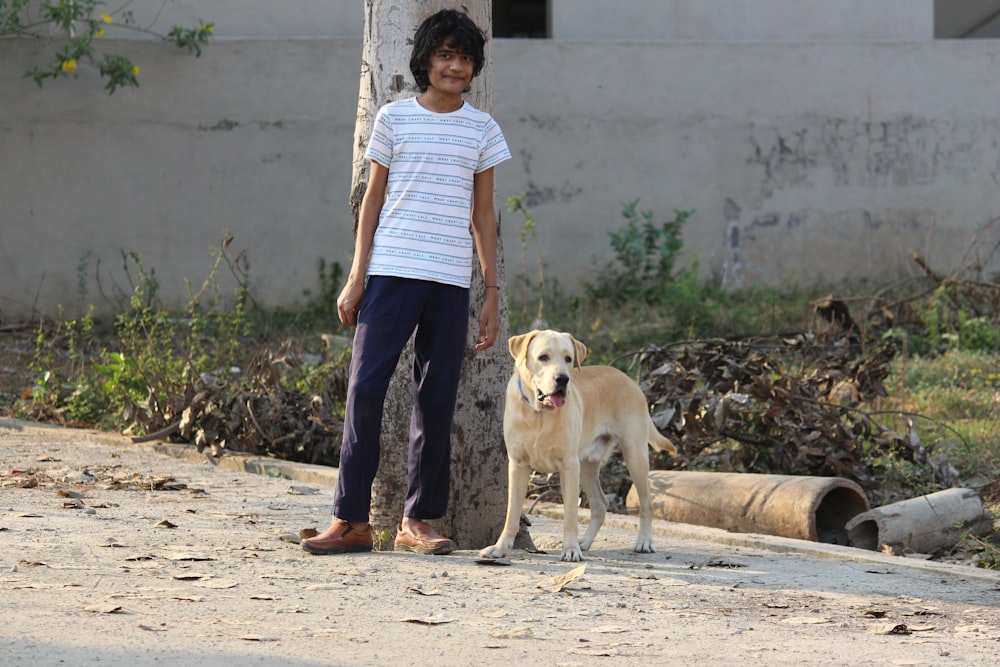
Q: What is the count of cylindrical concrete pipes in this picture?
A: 2